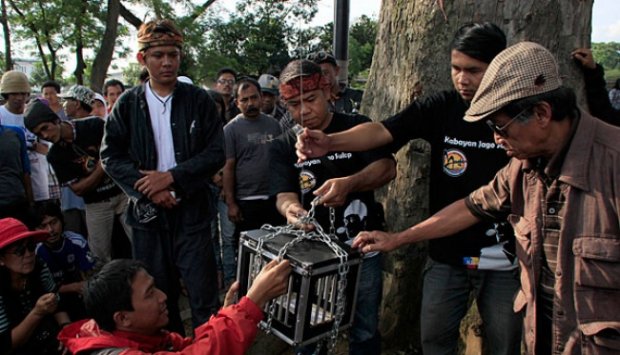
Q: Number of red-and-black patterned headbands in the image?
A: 1